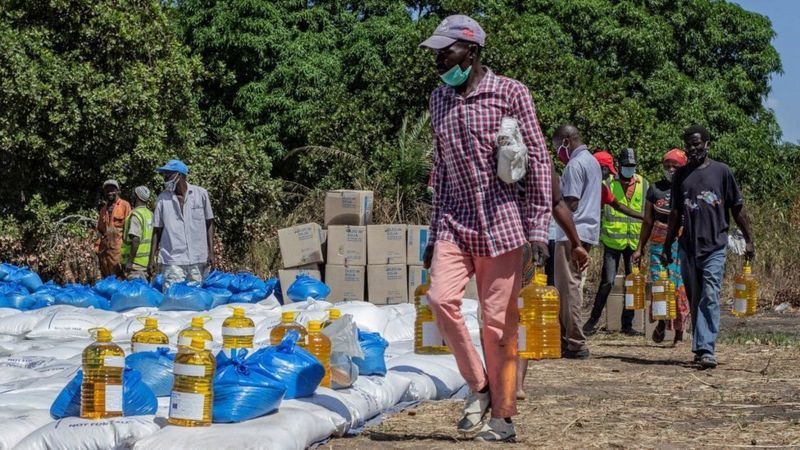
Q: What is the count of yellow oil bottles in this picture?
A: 13